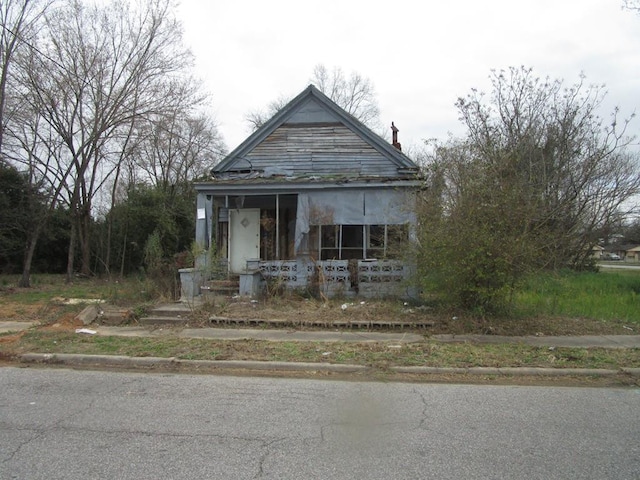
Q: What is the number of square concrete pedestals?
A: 2